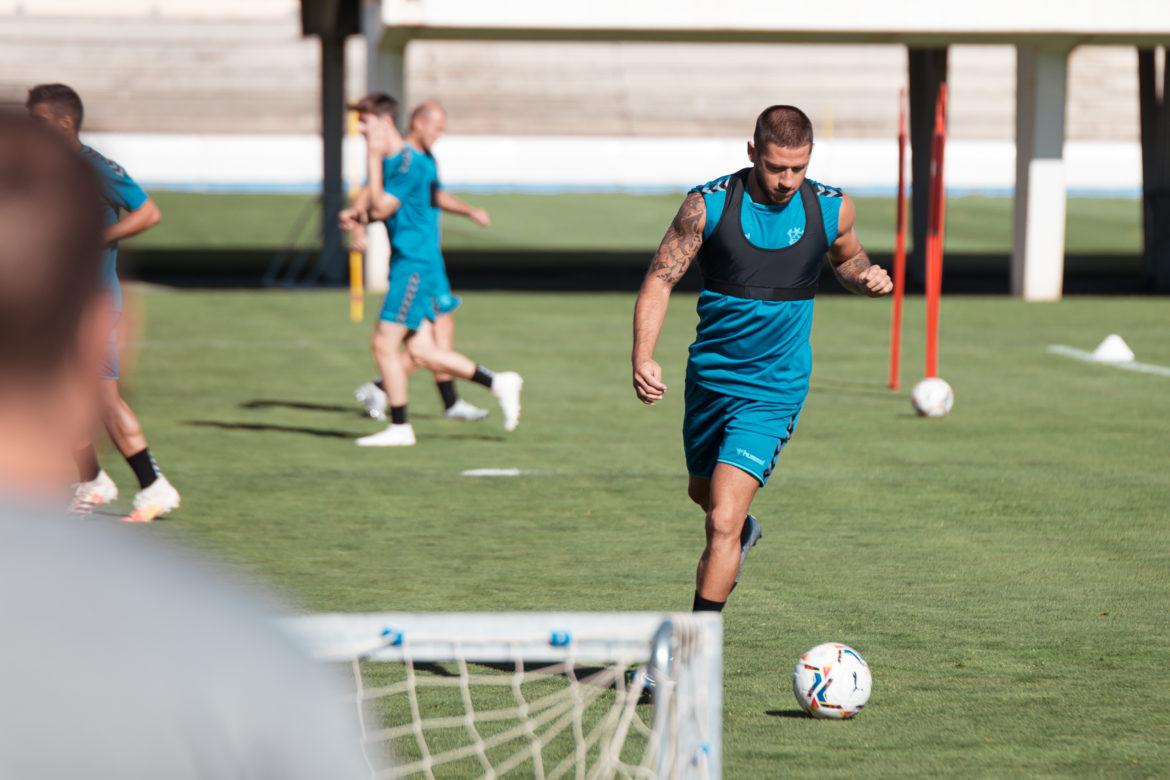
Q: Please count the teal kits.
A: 4